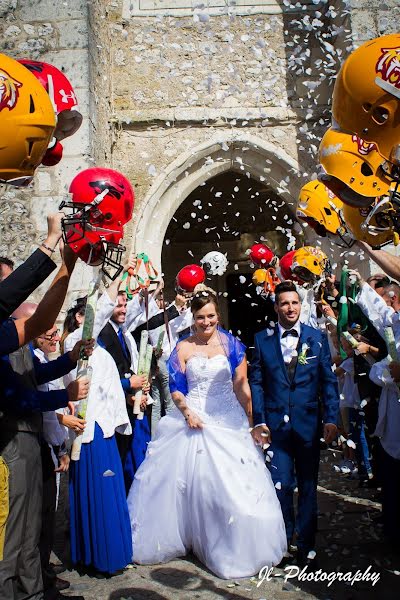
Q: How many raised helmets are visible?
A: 14